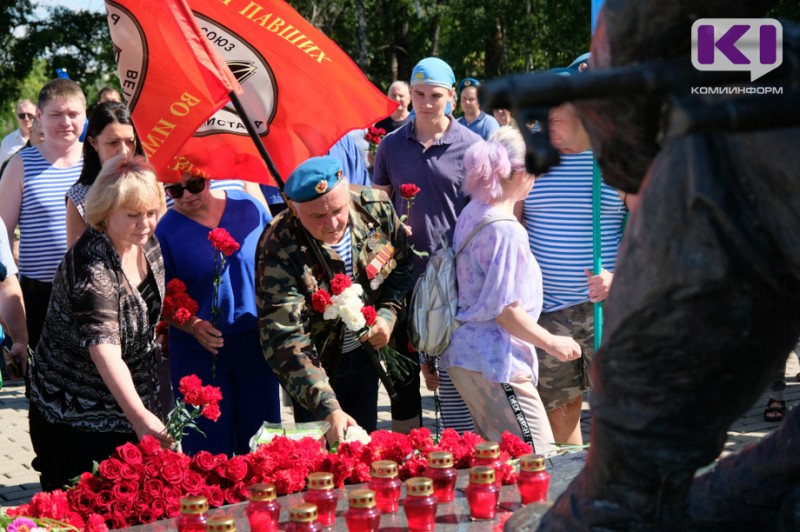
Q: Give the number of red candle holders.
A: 12